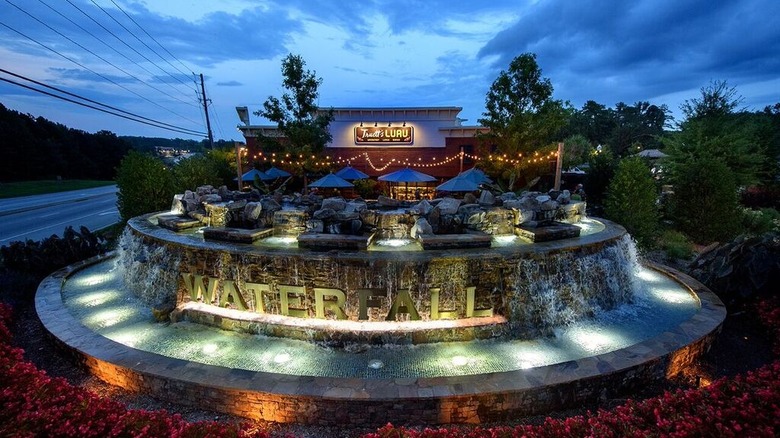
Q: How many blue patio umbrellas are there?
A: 7